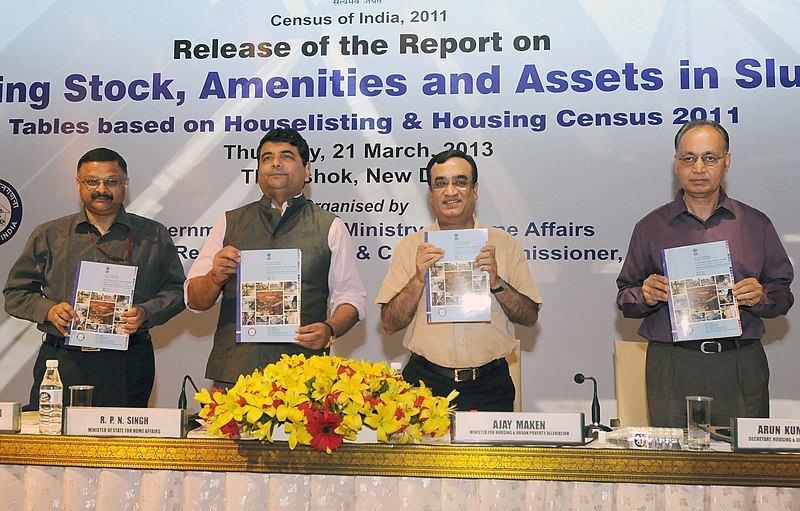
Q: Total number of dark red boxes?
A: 0